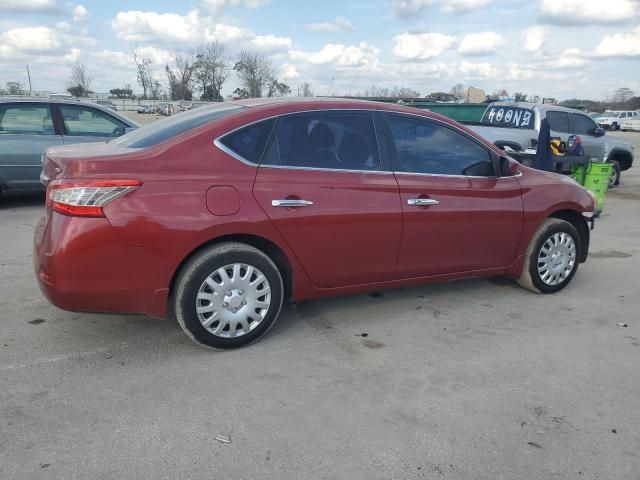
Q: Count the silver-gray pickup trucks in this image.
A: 1